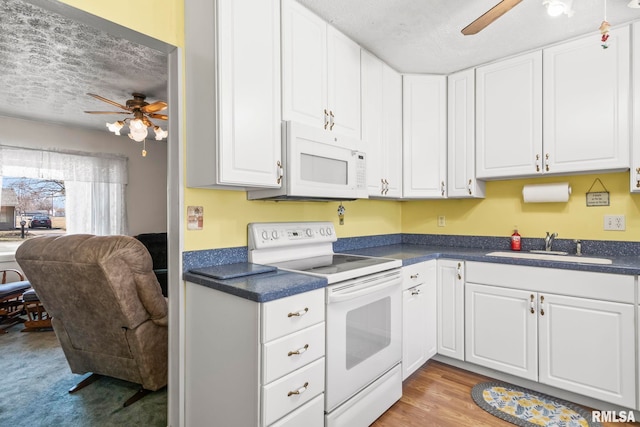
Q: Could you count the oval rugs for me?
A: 1